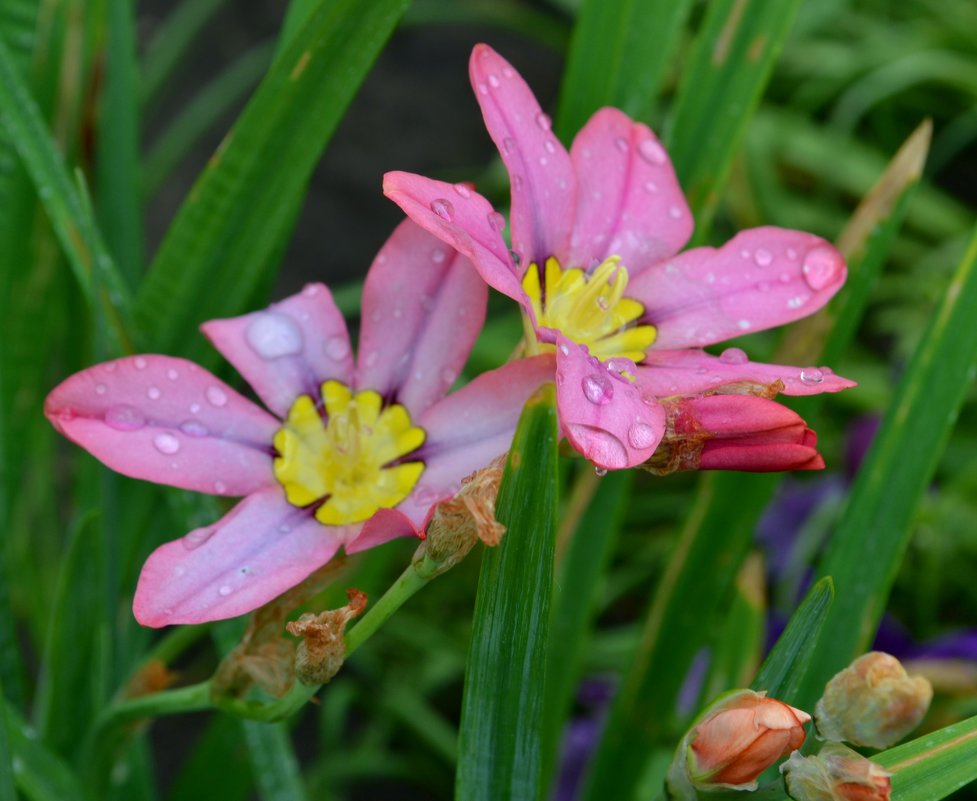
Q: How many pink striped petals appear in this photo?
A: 12